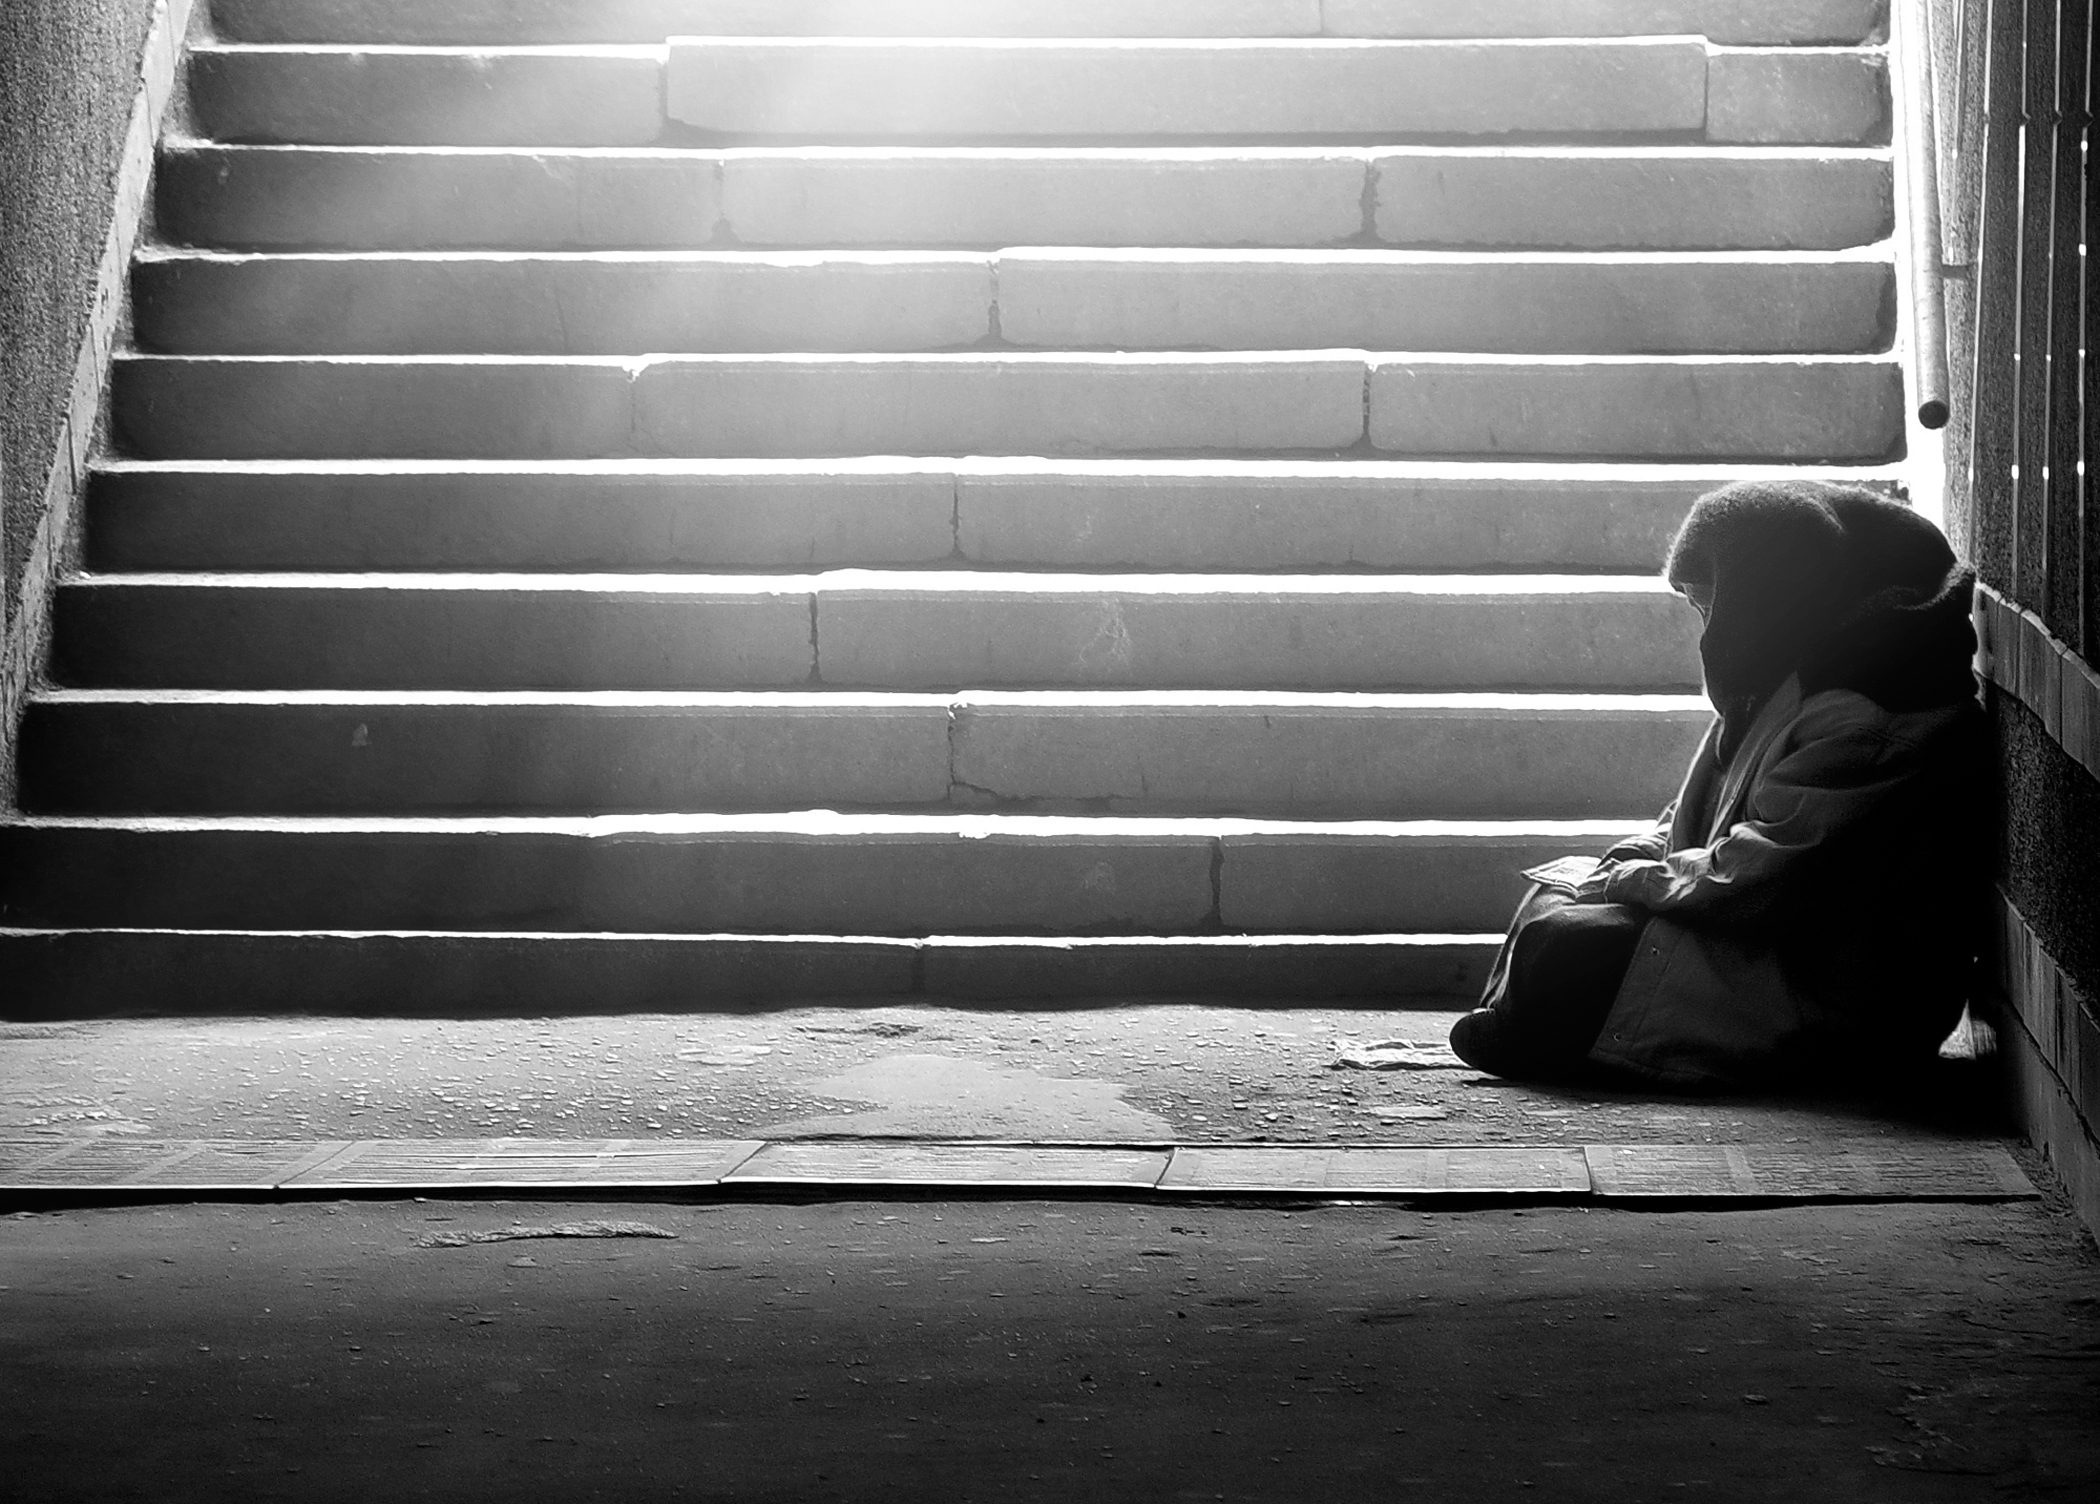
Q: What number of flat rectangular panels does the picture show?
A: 5